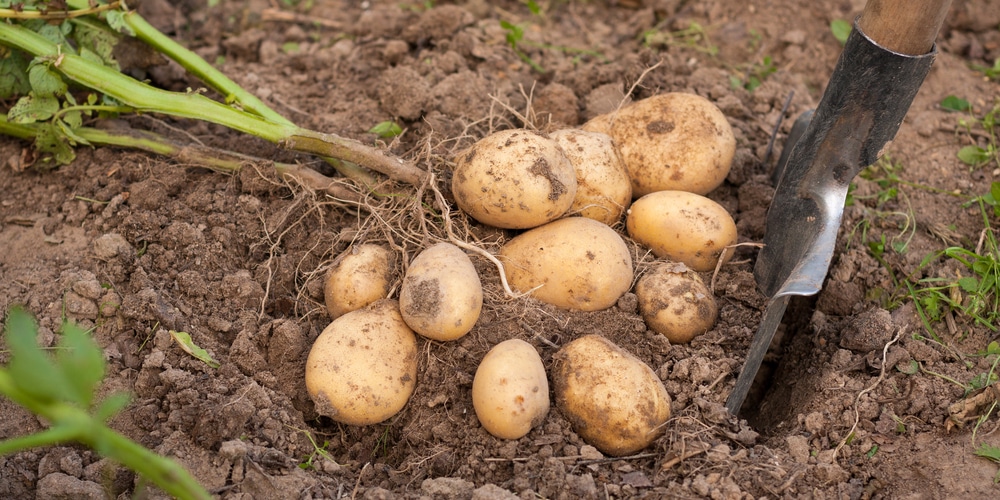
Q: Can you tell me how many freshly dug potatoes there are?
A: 11